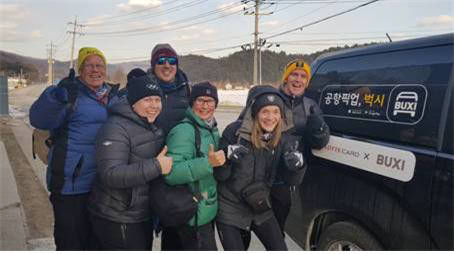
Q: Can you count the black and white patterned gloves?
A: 2